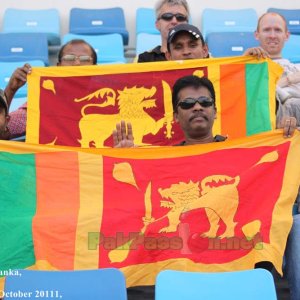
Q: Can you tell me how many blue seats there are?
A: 14